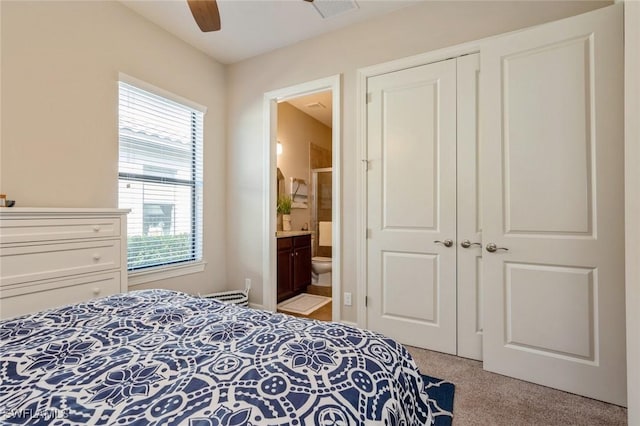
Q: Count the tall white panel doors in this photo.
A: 3